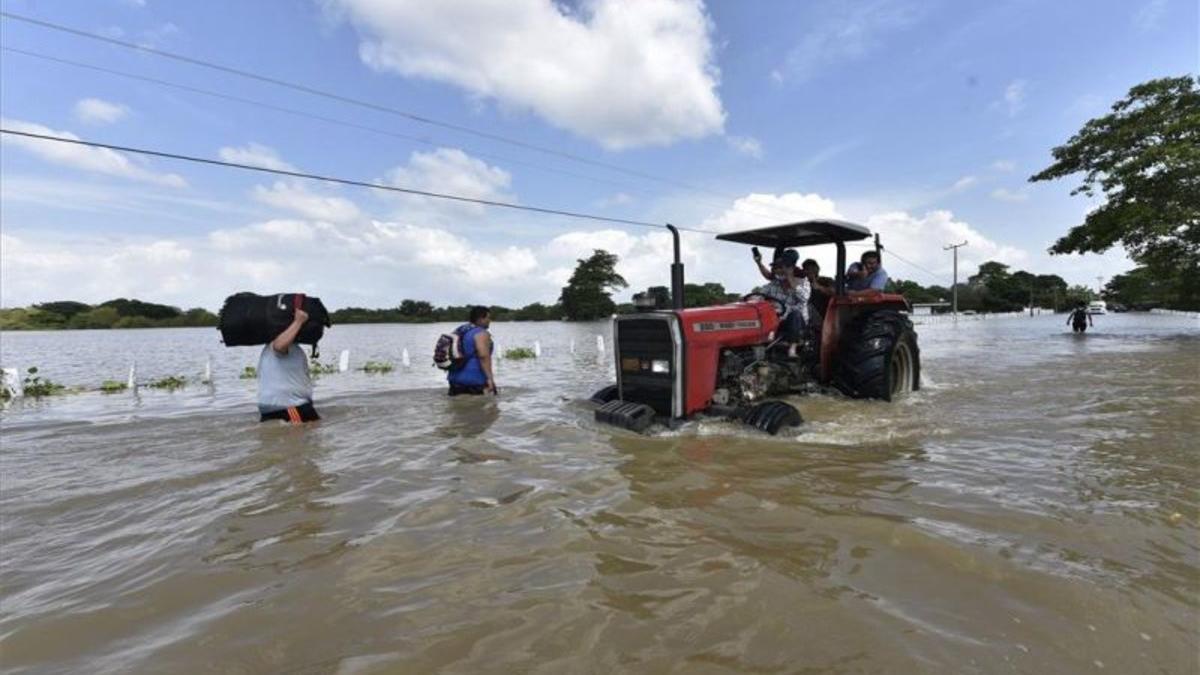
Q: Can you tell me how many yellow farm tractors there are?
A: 0